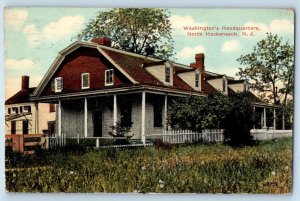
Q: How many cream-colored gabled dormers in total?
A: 4